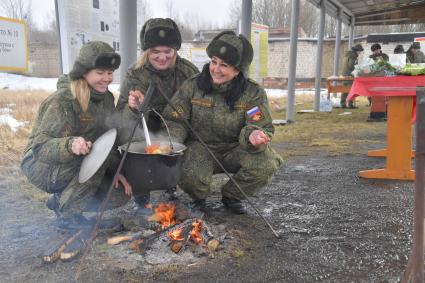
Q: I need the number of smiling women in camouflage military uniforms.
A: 3